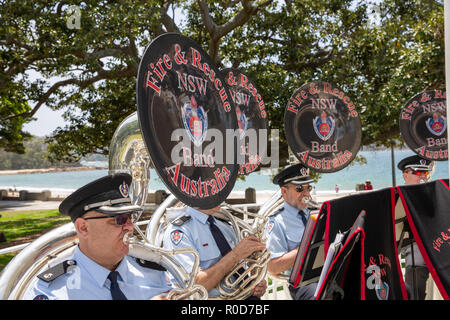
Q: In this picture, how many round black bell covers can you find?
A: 4